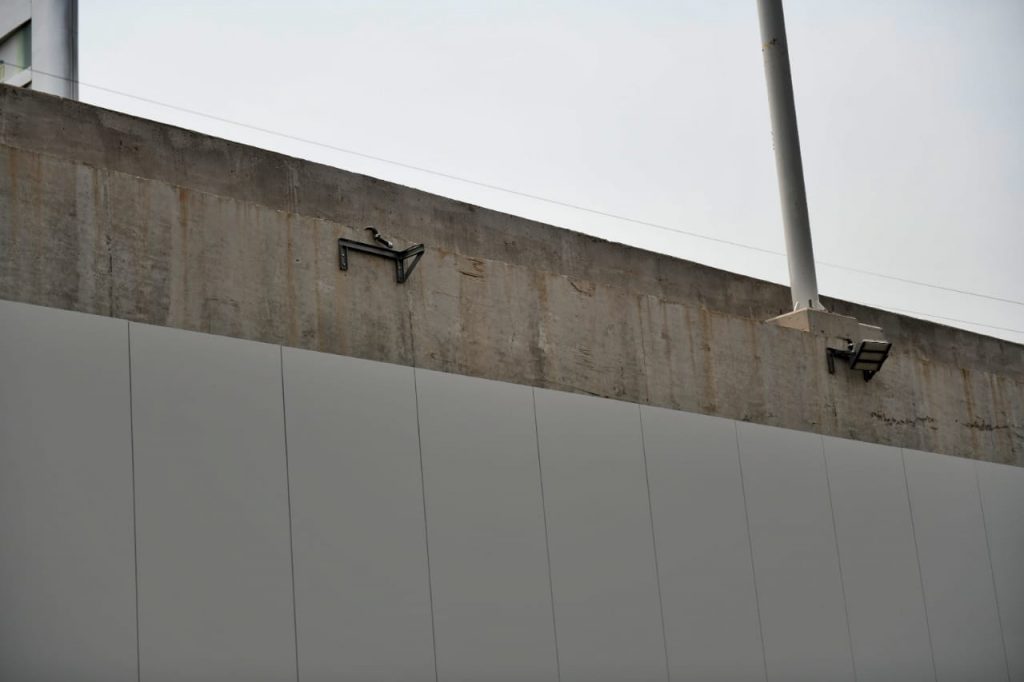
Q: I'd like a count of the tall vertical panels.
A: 10